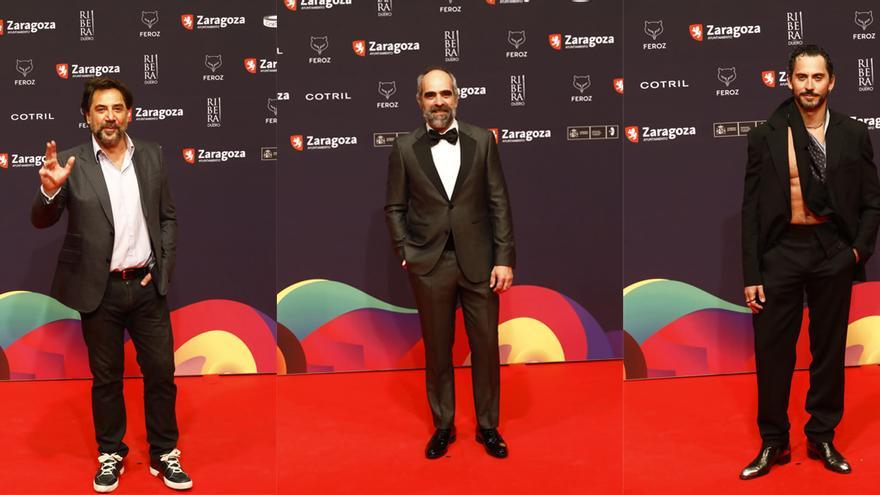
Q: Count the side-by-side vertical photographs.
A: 3